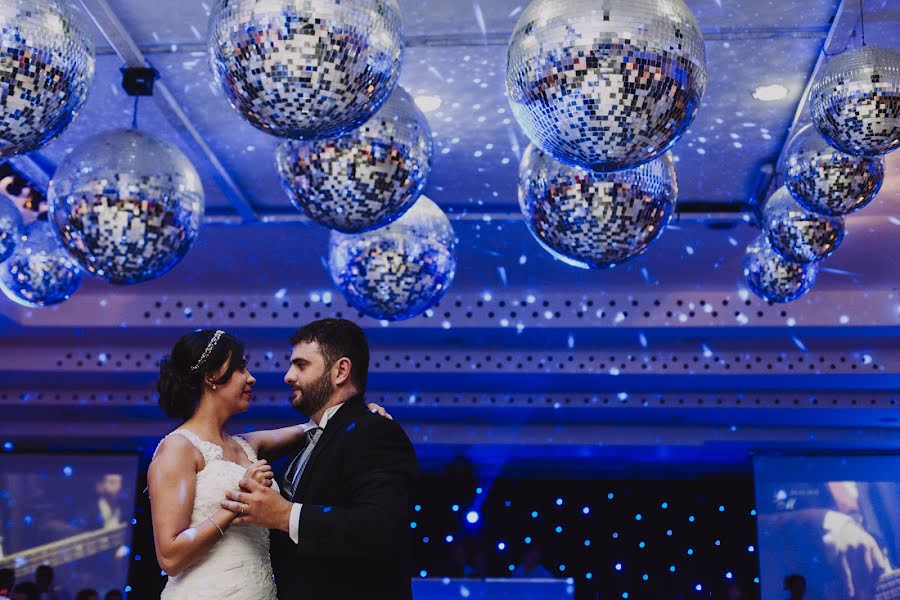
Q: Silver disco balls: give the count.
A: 13